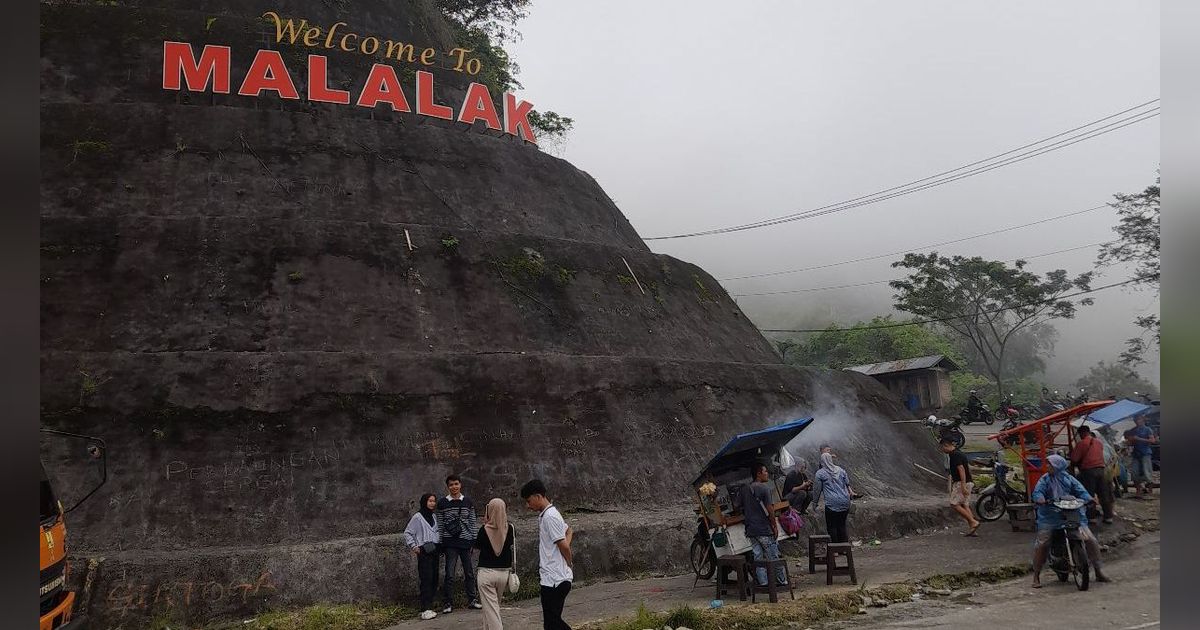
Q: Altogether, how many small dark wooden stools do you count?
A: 4